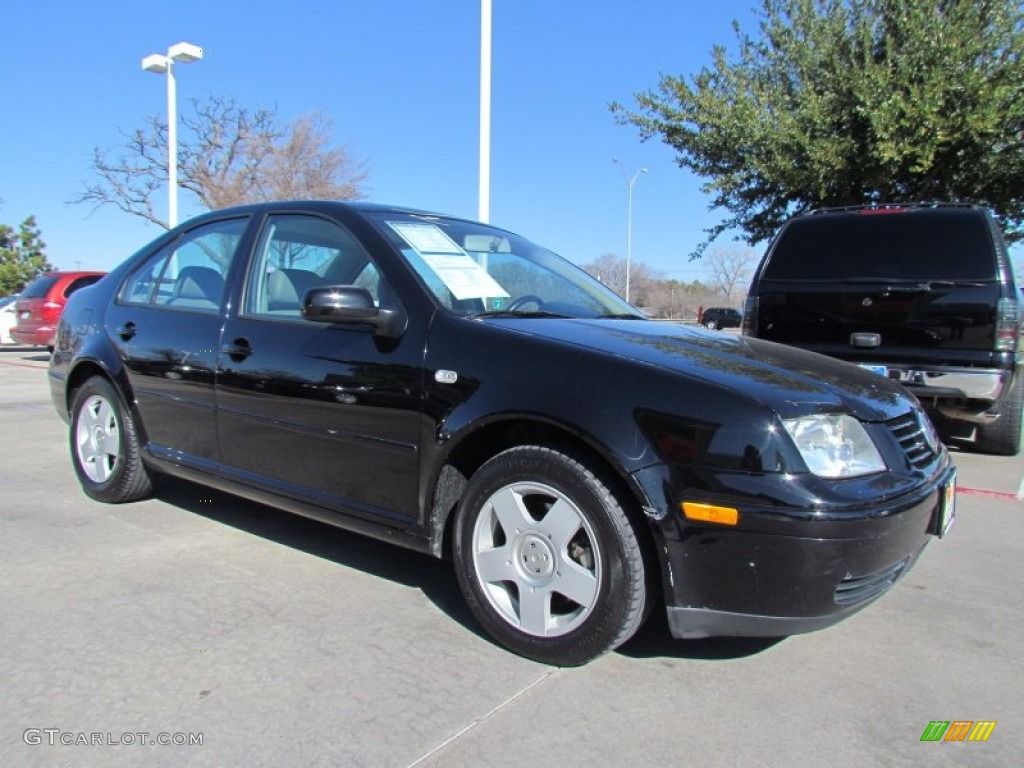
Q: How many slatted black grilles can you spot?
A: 2